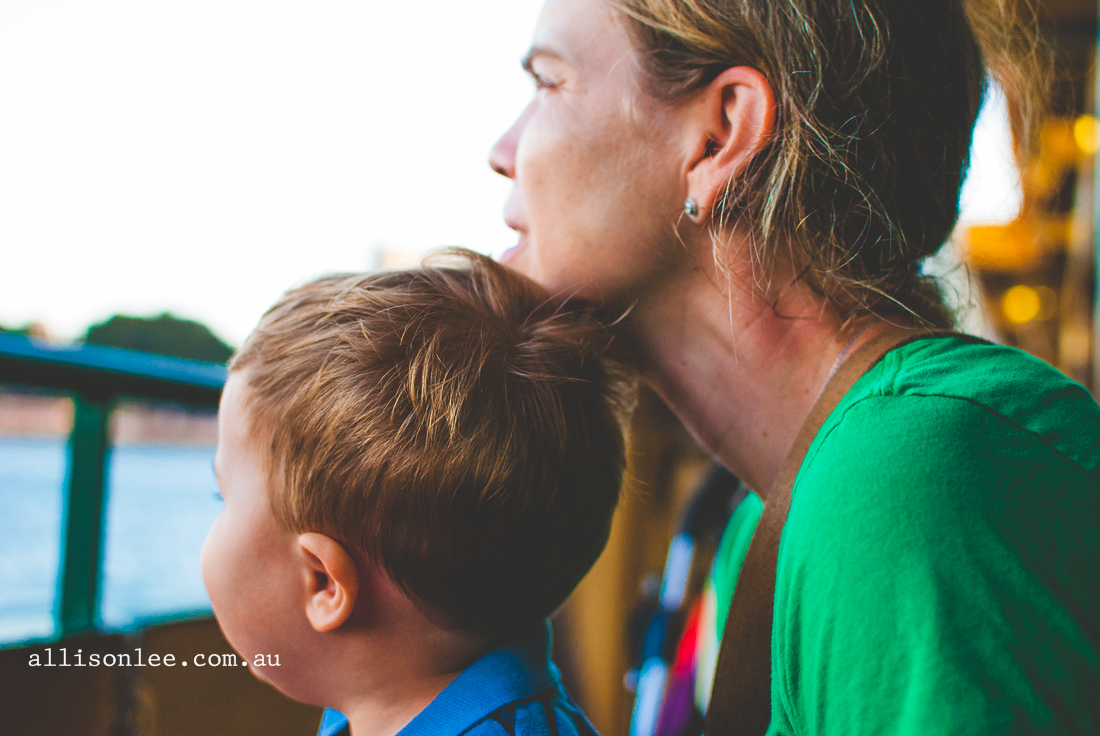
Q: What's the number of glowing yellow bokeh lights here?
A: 2